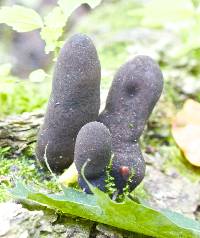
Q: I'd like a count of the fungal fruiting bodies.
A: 3